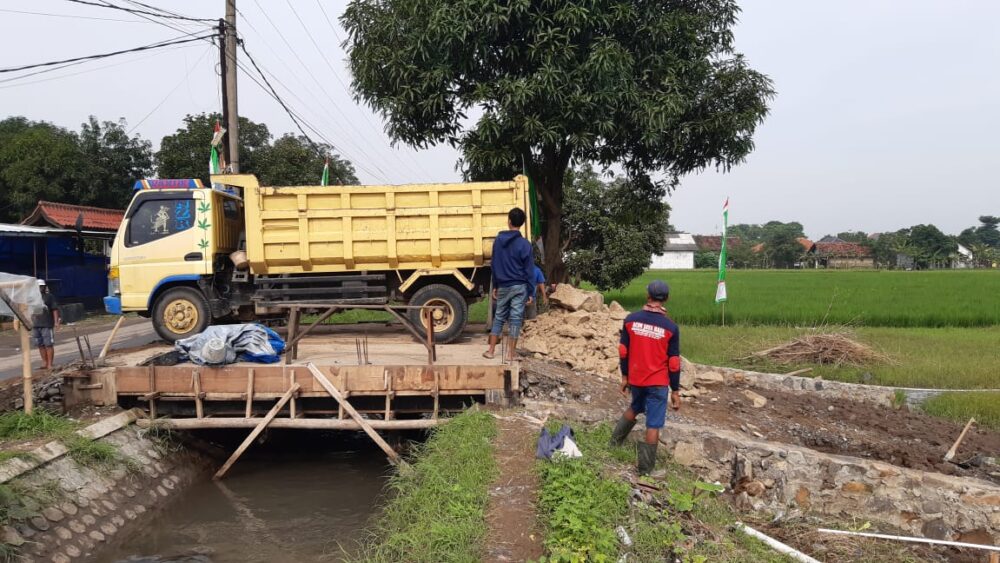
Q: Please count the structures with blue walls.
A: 1